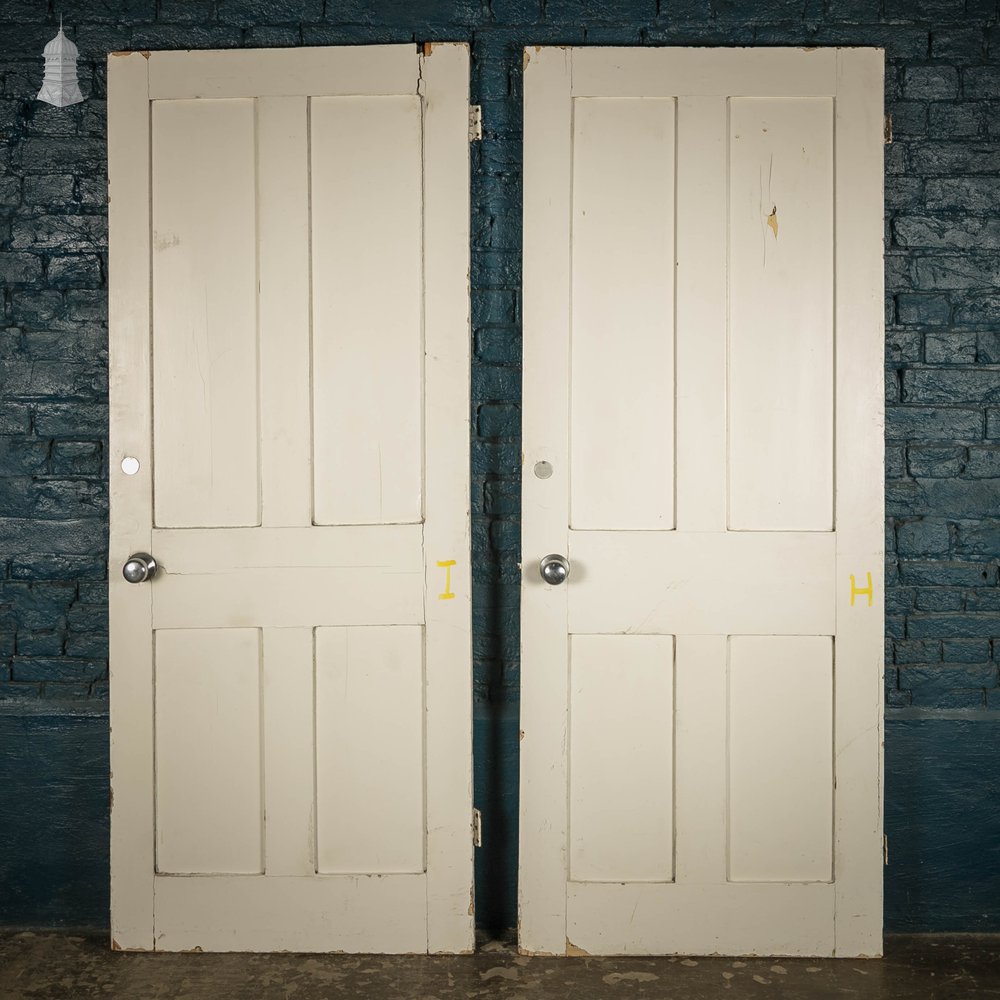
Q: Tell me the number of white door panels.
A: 8